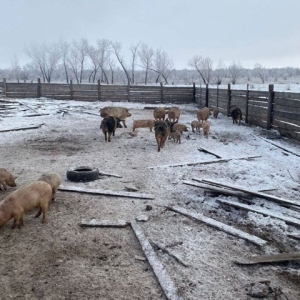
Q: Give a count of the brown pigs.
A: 13